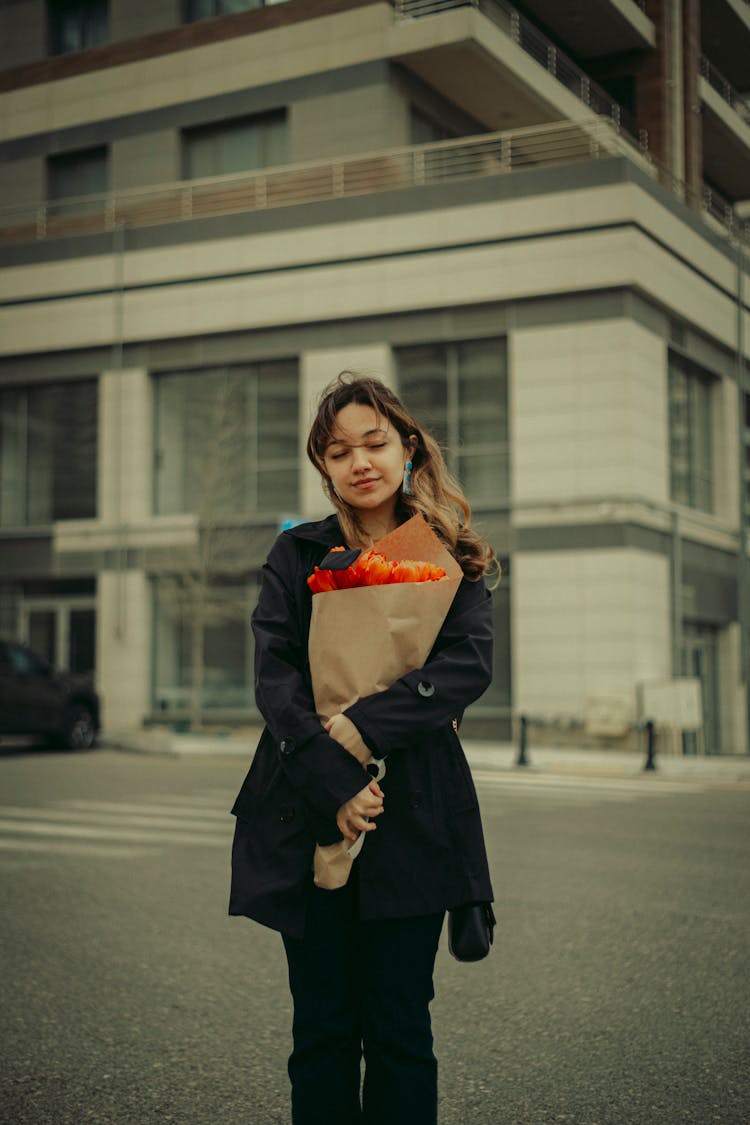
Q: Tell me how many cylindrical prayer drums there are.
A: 0